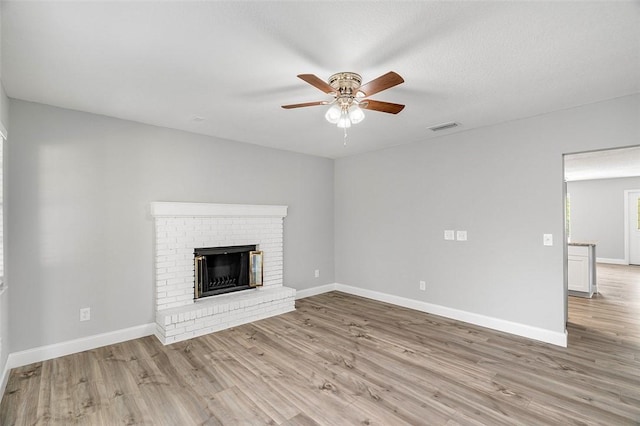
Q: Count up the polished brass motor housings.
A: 1